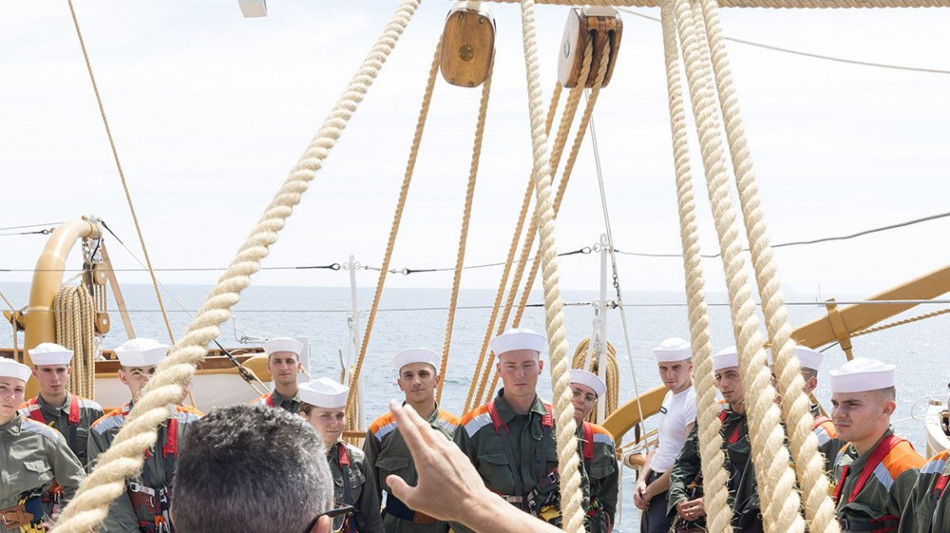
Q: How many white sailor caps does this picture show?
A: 12